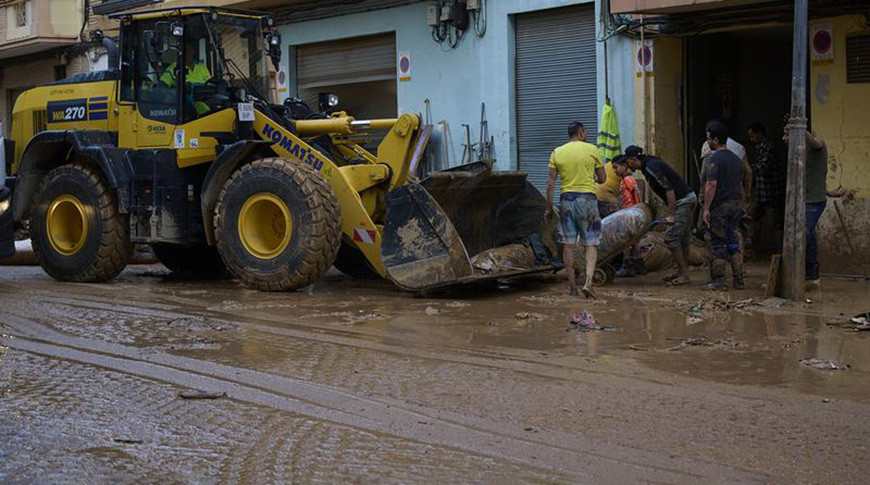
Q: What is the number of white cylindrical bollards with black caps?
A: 0